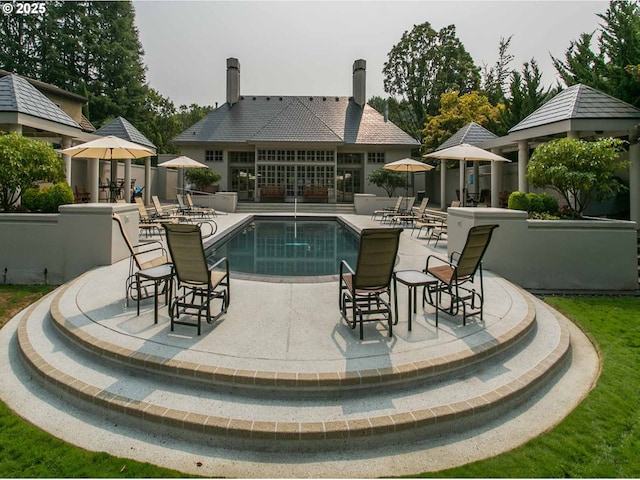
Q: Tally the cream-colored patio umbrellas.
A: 4